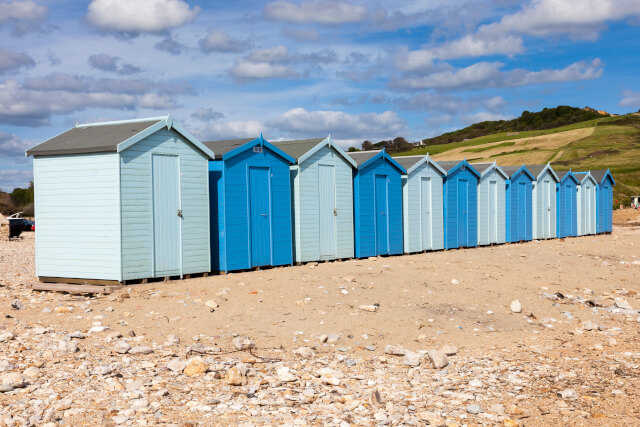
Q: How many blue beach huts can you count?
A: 6